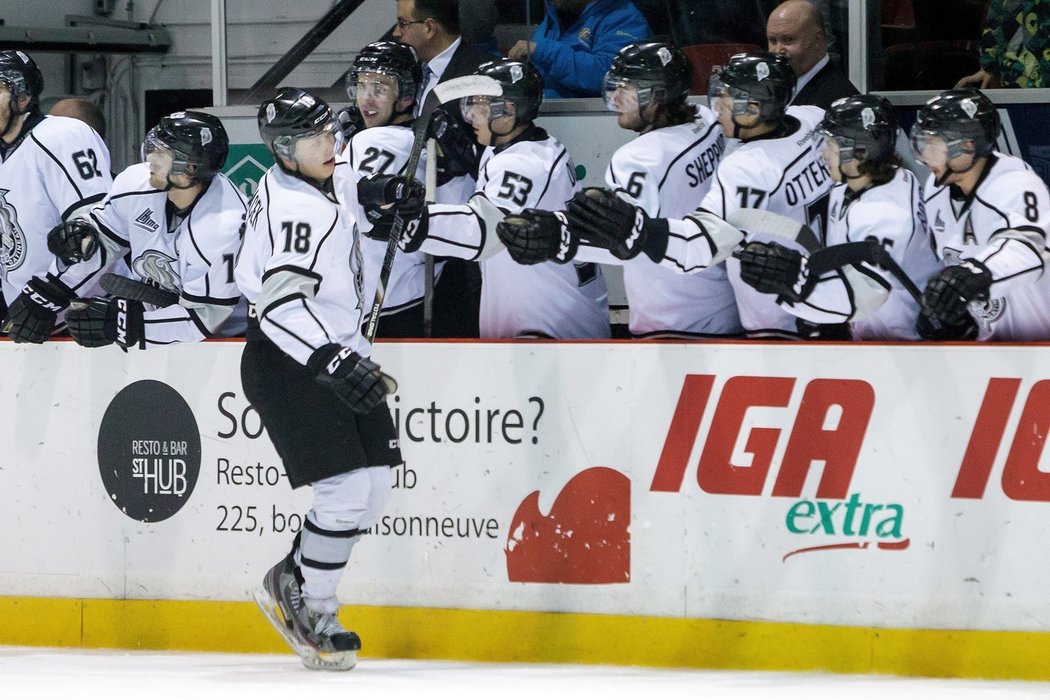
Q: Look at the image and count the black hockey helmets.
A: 9